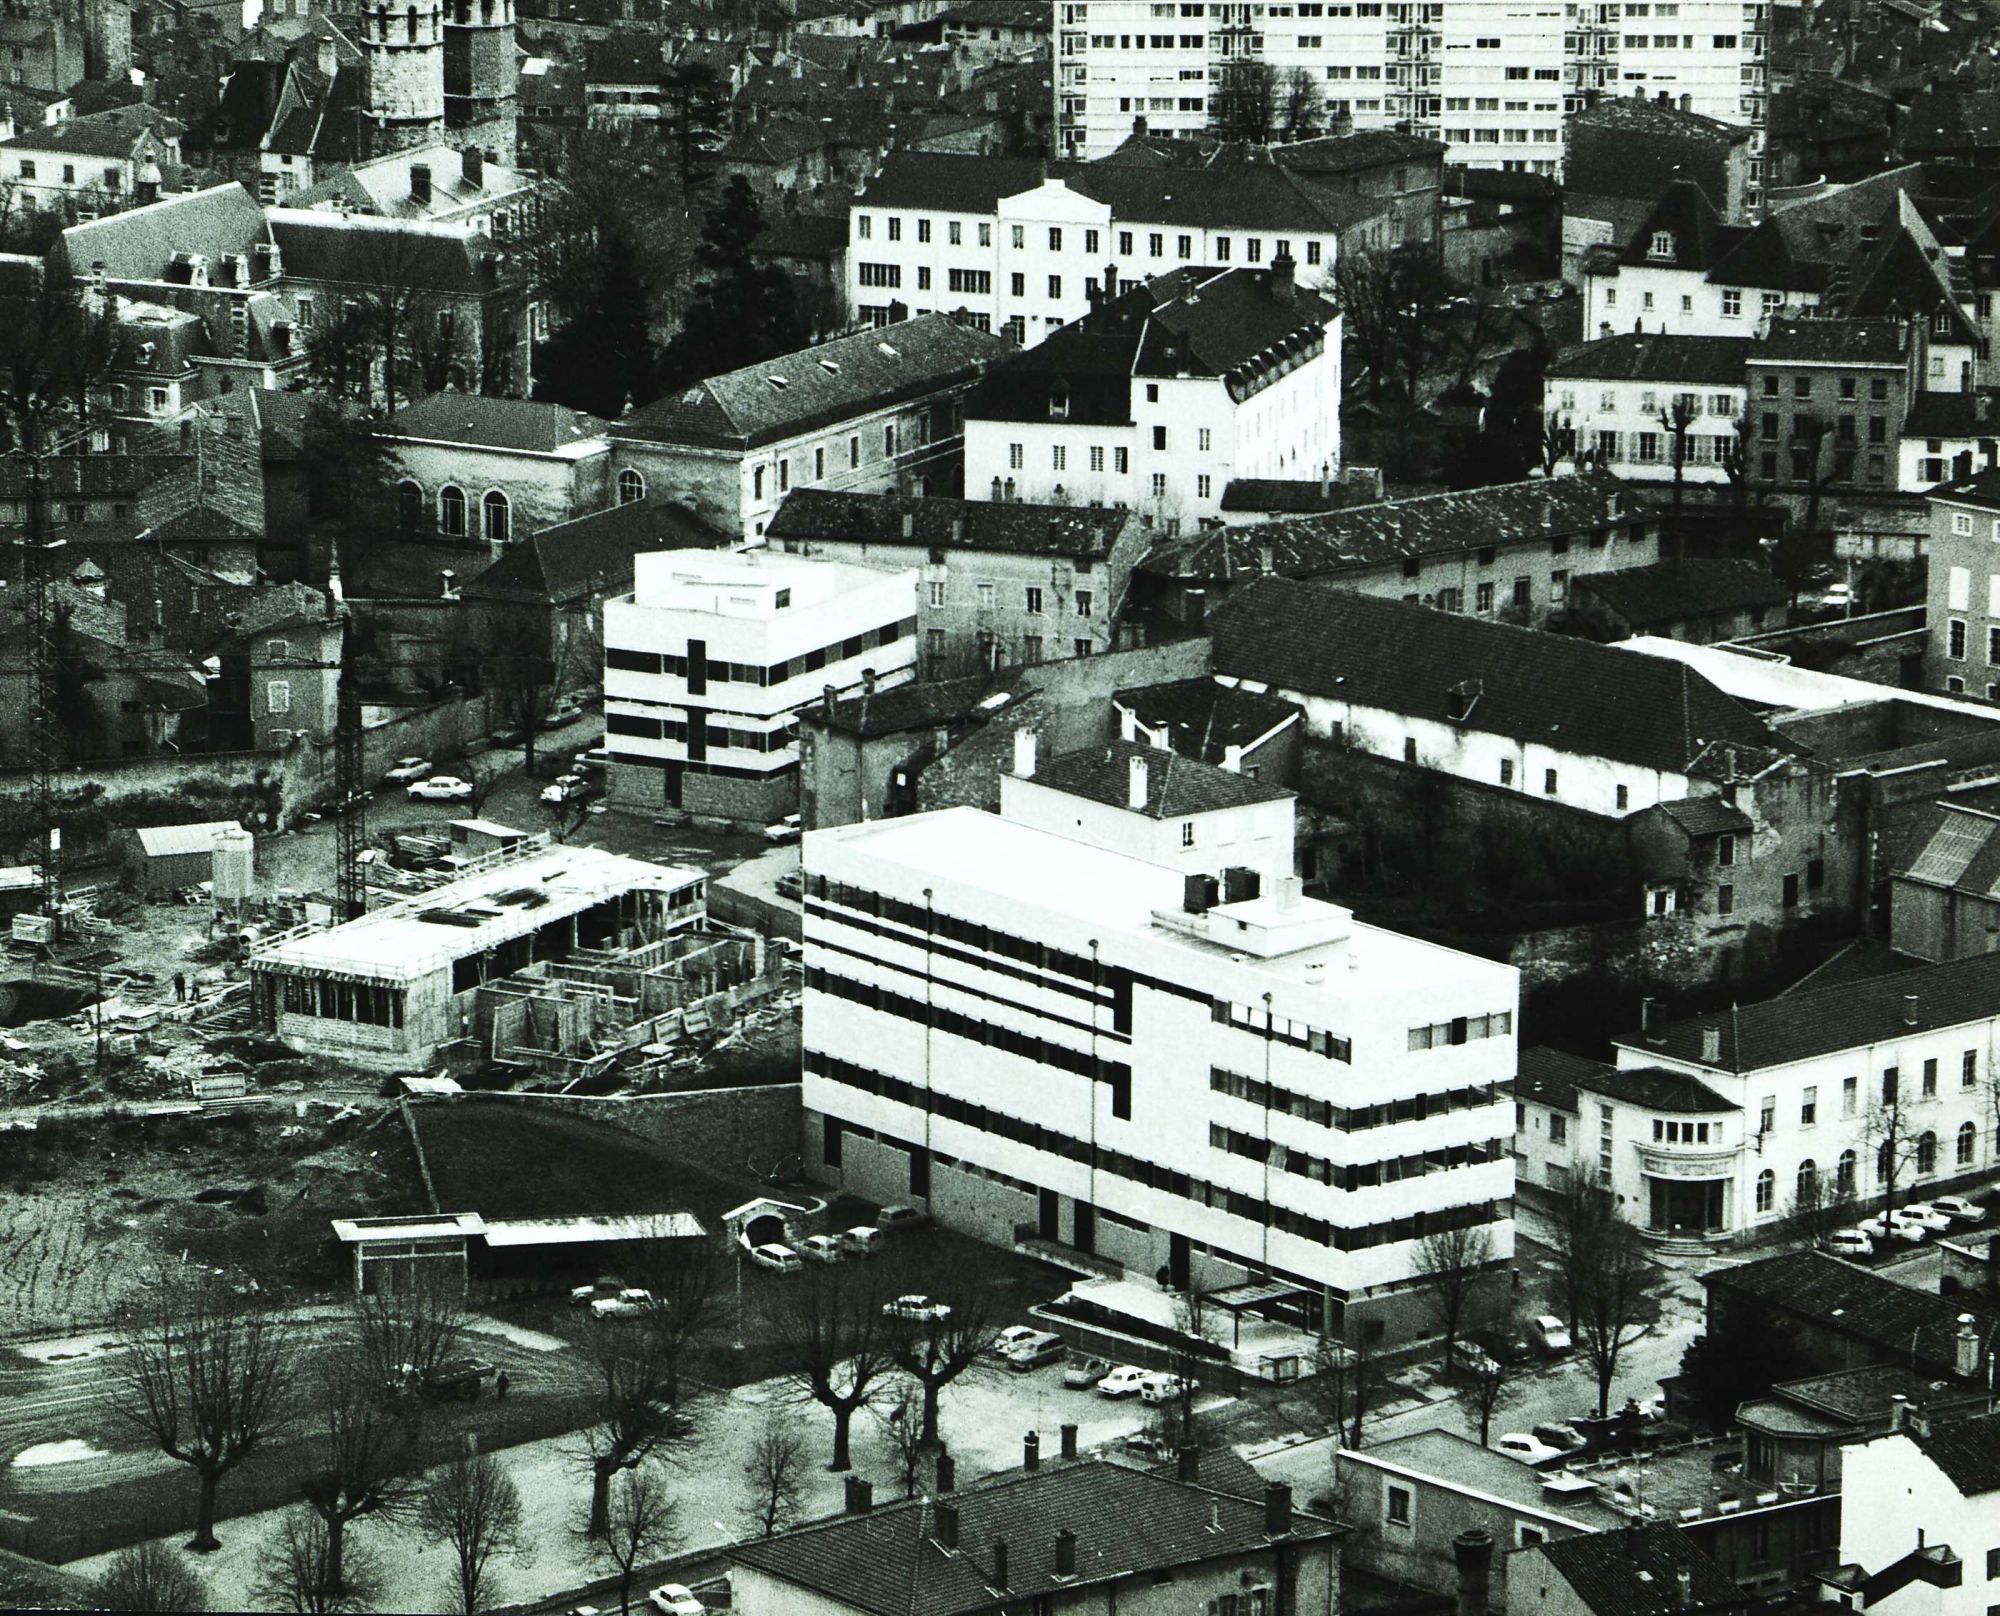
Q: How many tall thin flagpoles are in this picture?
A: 3